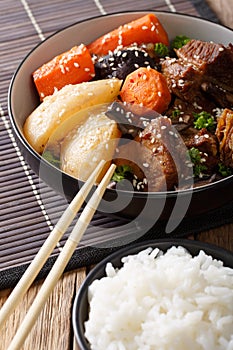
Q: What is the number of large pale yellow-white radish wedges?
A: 2